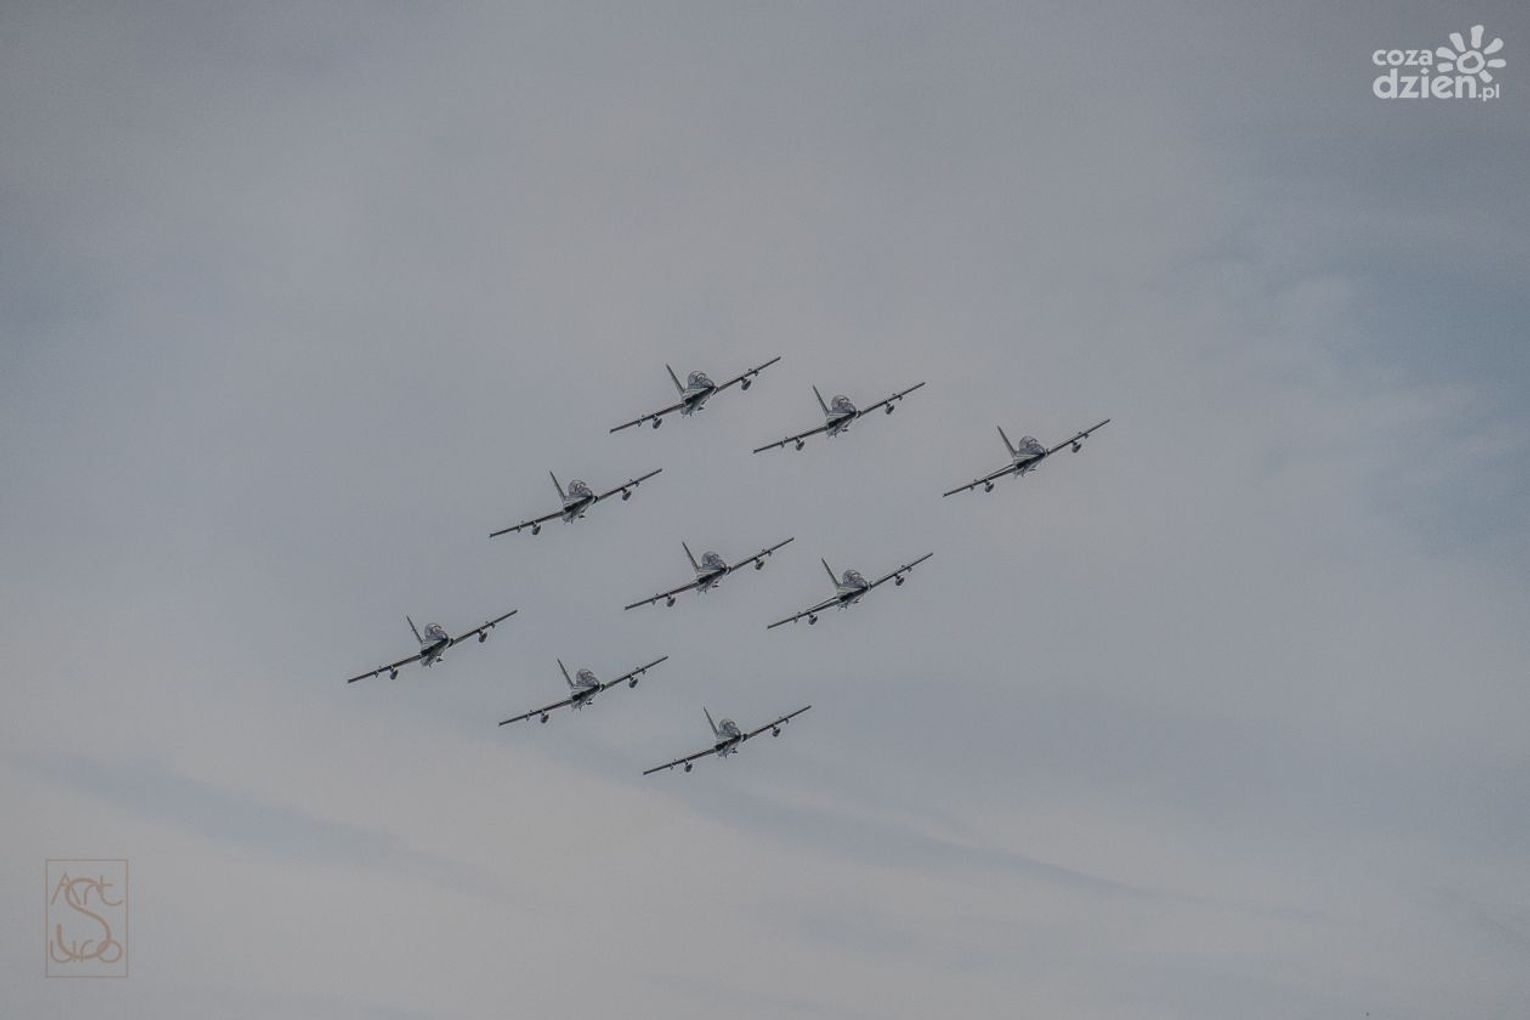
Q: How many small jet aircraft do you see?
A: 9